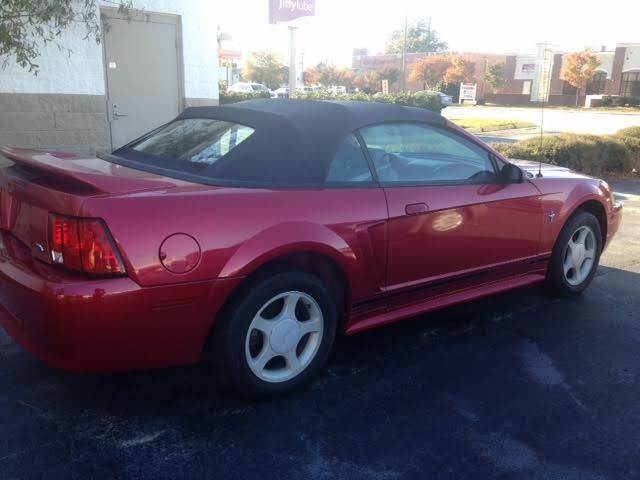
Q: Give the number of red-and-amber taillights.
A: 1